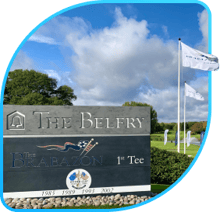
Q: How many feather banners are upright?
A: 4